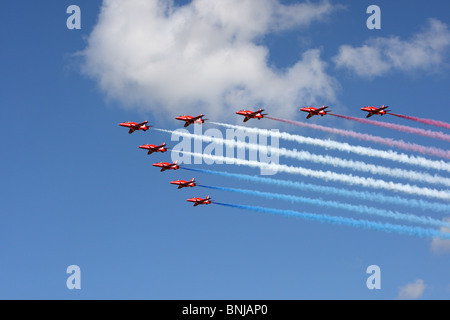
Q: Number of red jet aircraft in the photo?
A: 9